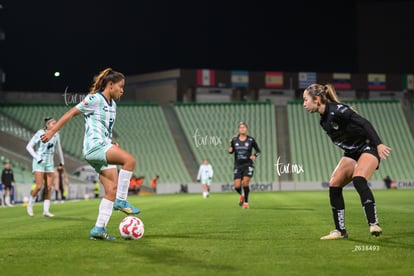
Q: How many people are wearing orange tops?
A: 3